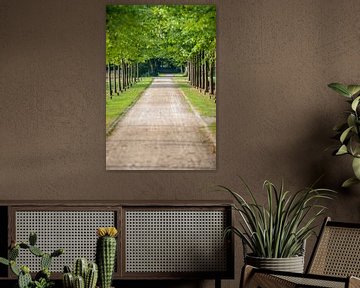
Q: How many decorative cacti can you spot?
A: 3